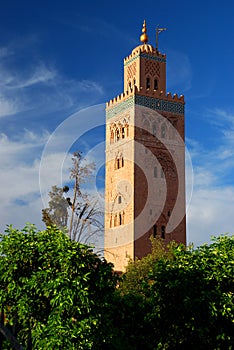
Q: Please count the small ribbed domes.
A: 1